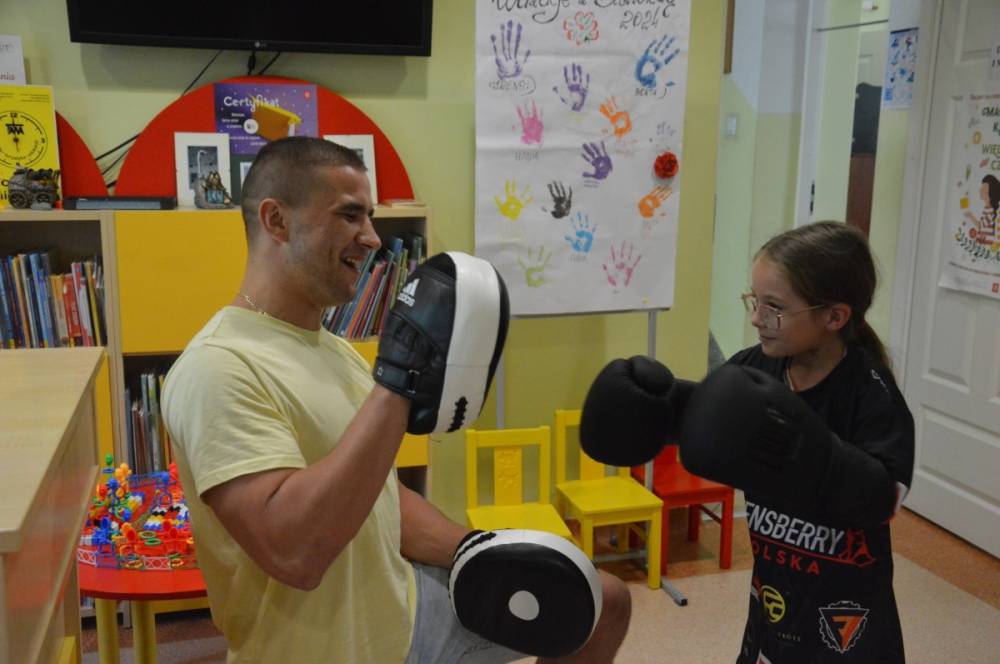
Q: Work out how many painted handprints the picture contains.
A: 12